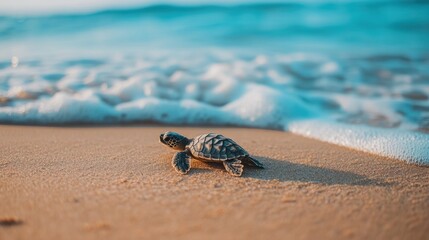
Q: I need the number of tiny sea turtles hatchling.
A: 1